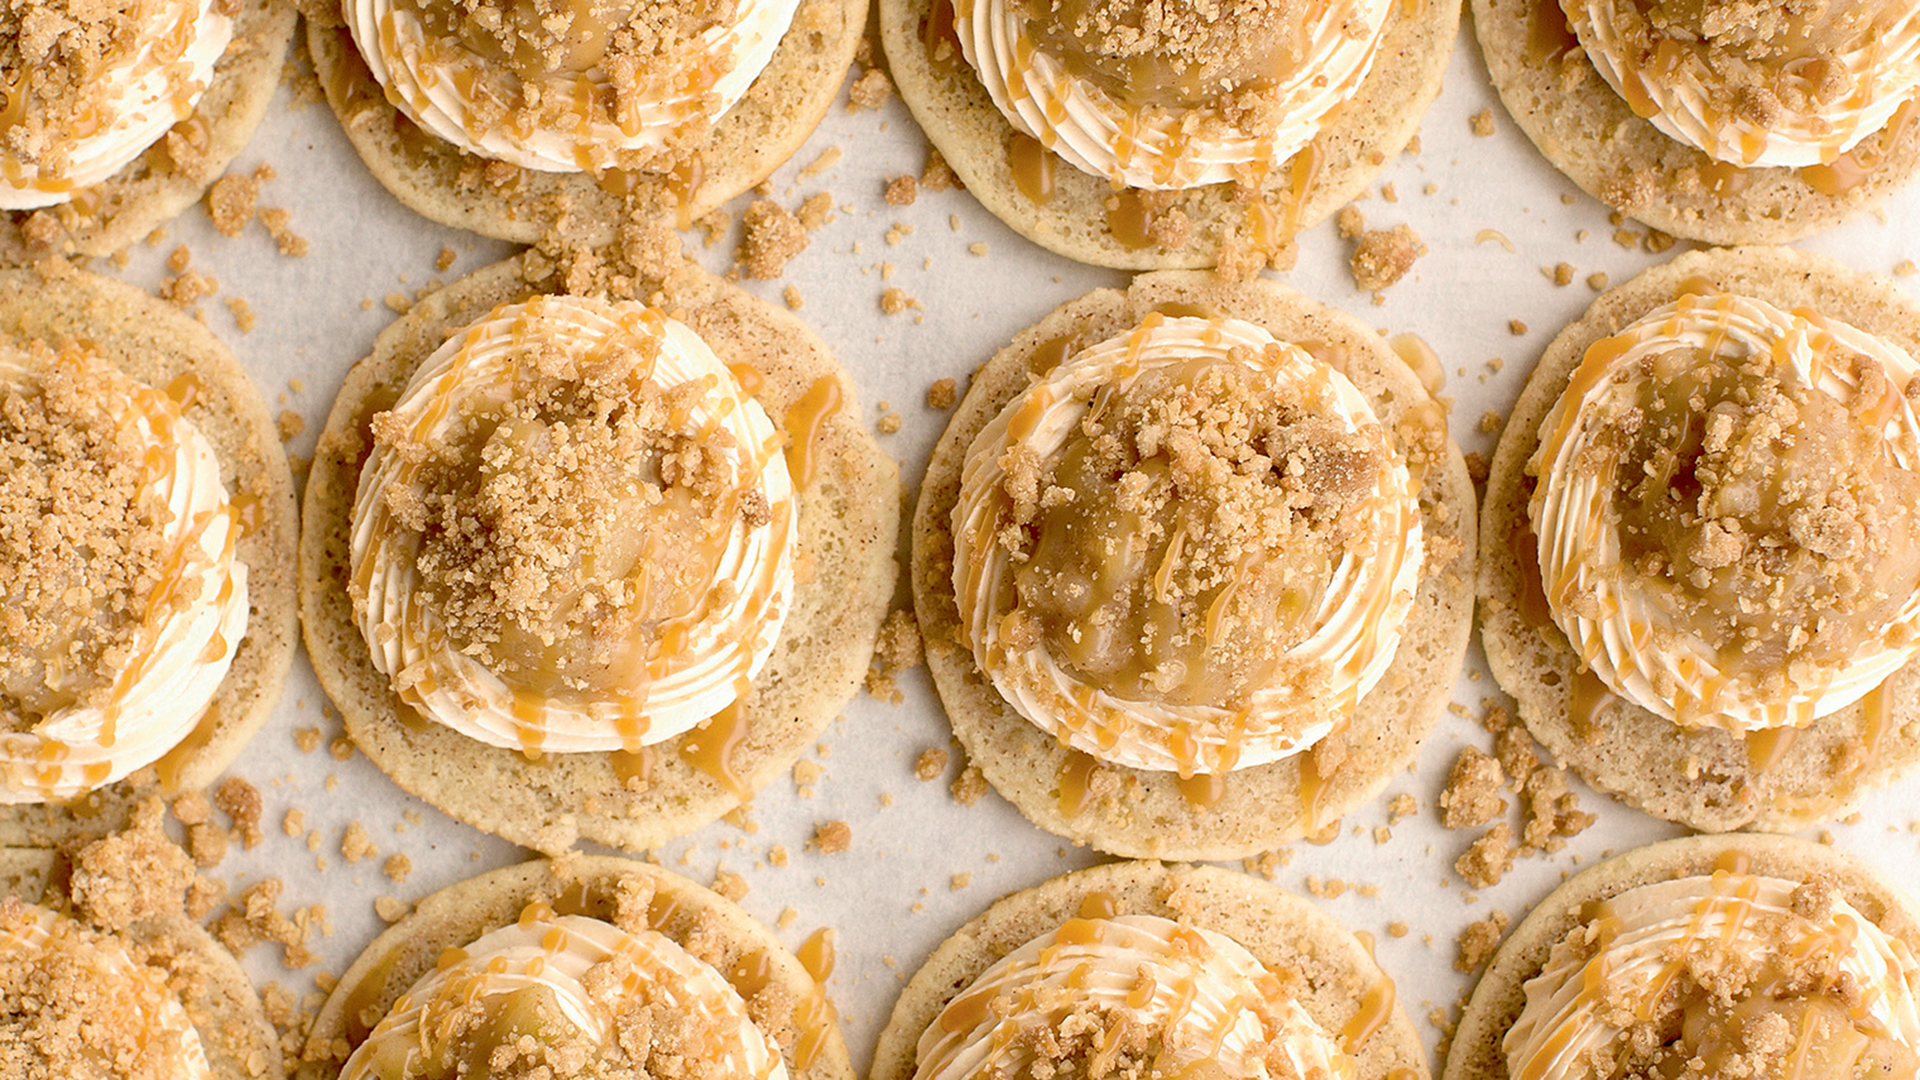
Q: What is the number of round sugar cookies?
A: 12